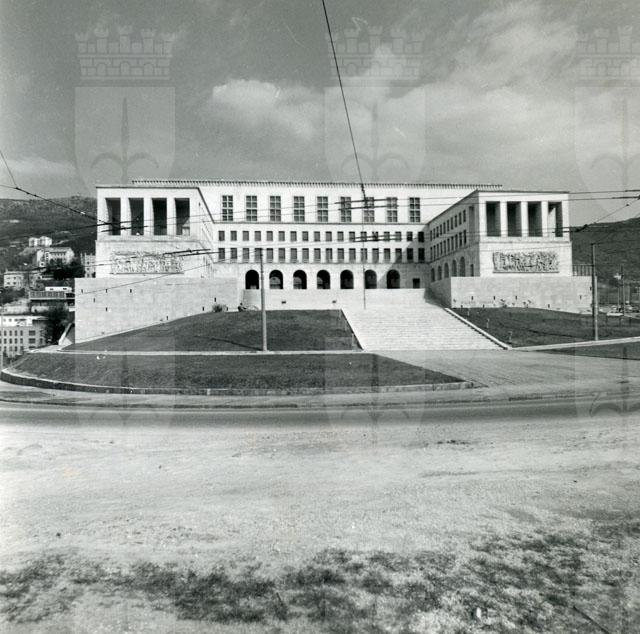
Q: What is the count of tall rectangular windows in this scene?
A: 9